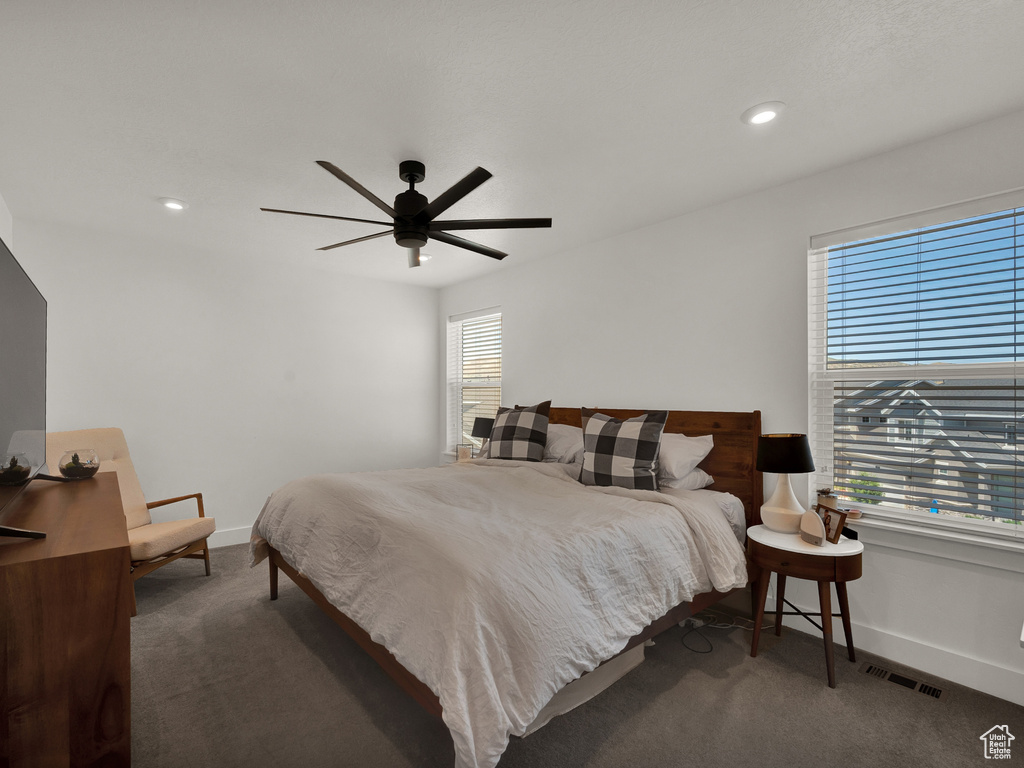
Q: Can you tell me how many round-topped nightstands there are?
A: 1